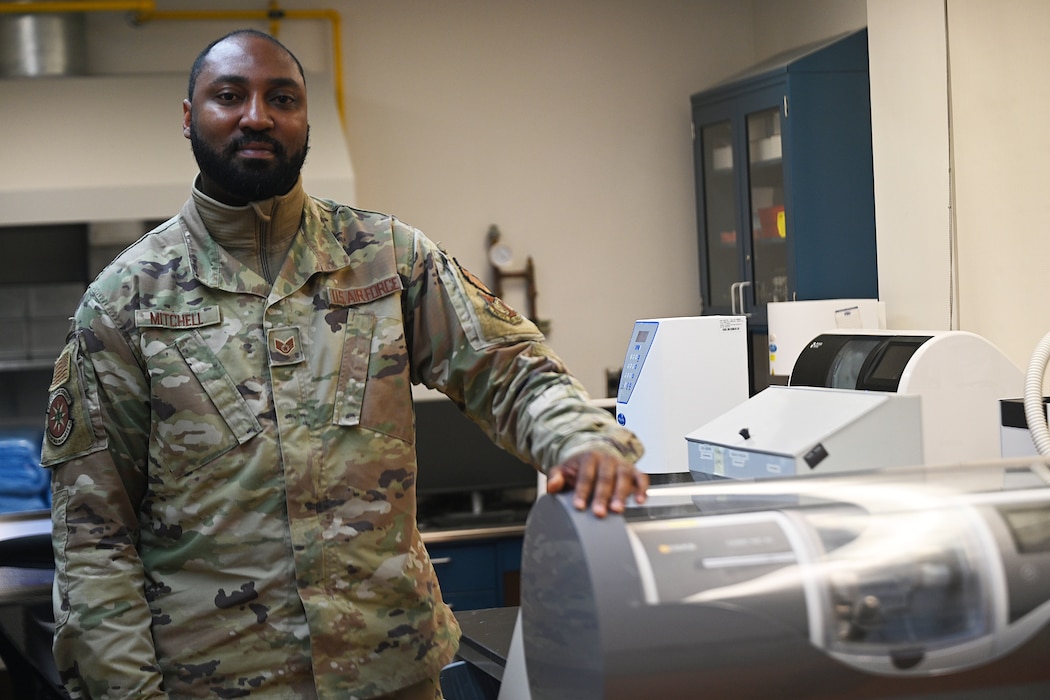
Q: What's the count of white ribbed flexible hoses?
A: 1